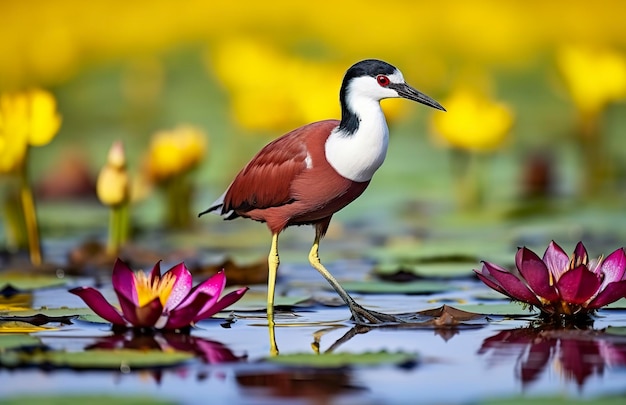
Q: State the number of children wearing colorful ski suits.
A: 0